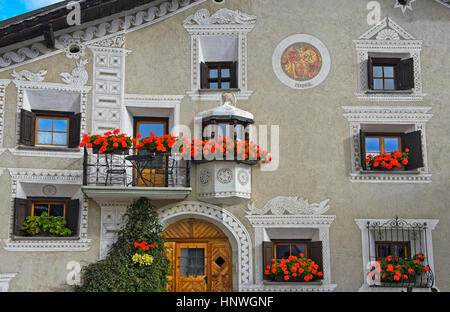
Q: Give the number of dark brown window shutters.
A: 12